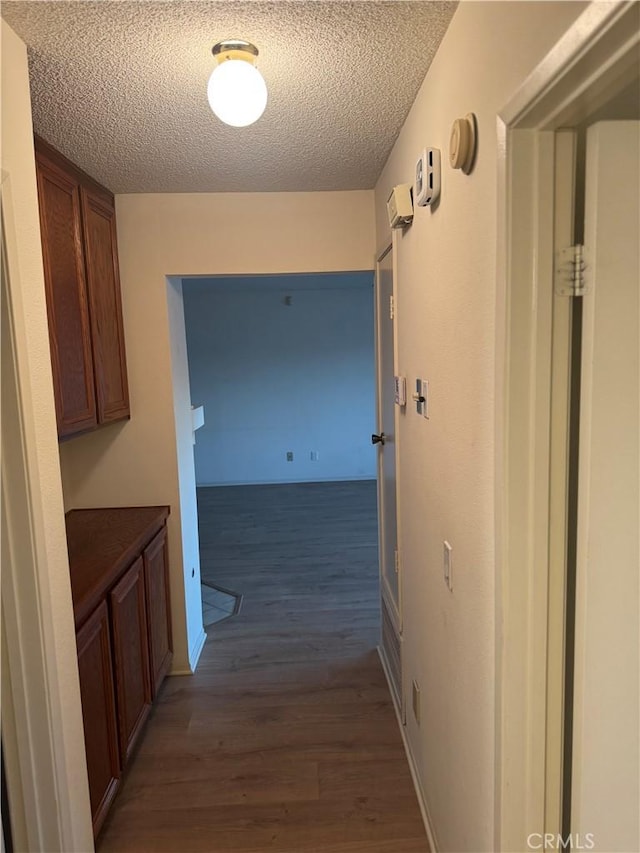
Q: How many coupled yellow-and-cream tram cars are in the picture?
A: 0